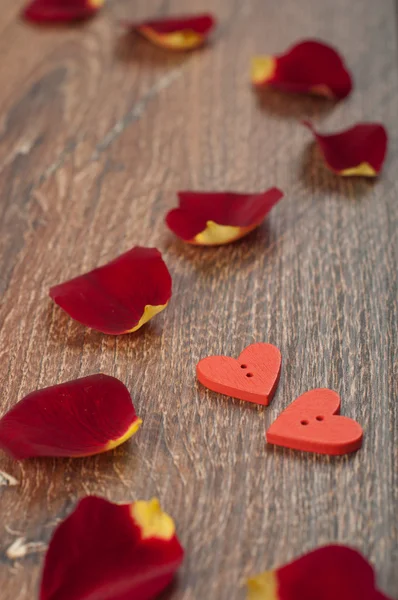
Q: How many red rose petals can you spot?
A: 9